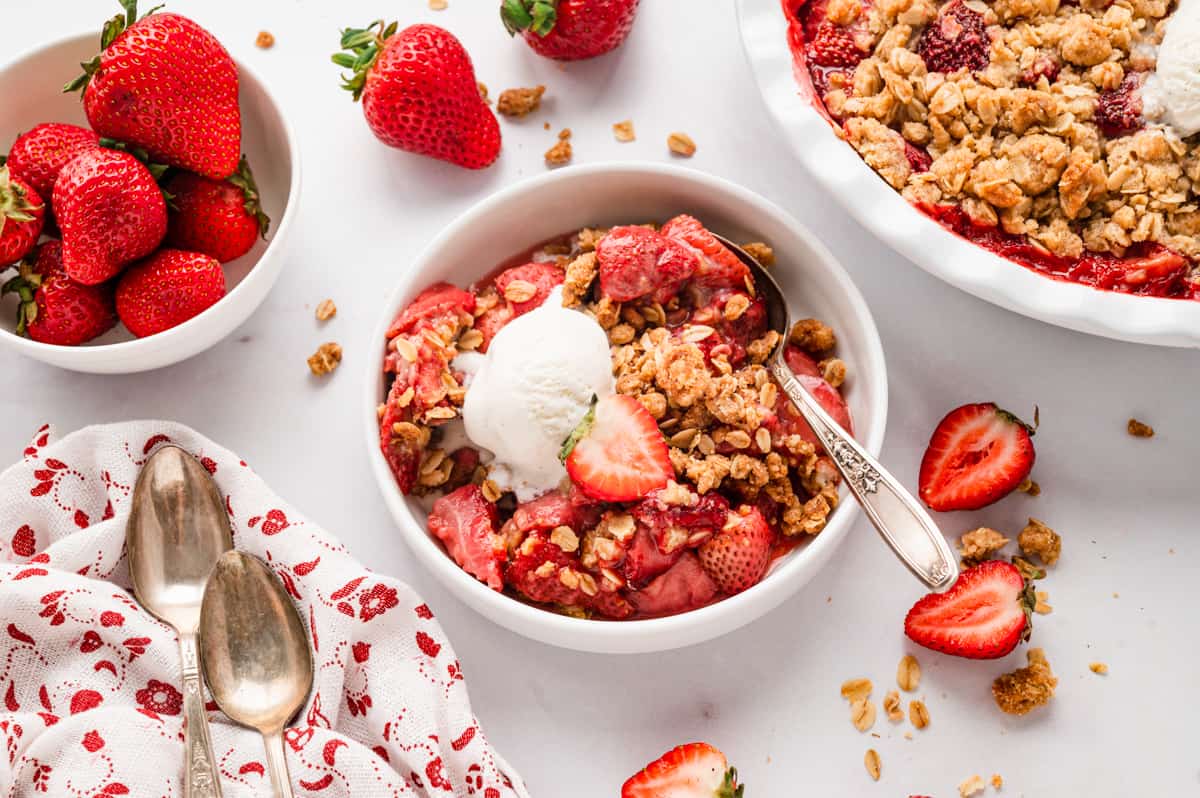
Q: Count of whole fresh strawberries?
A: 9